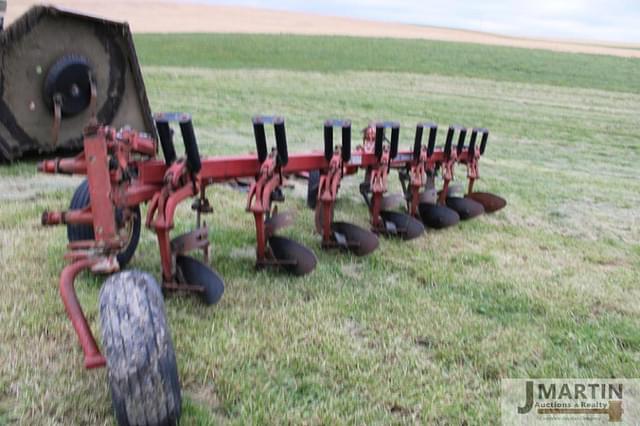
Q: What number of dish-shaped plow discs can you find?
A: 7